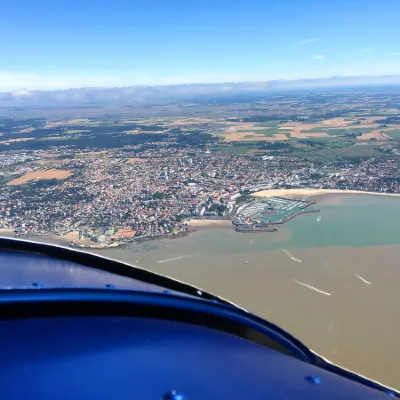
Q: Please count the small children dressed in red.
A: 0